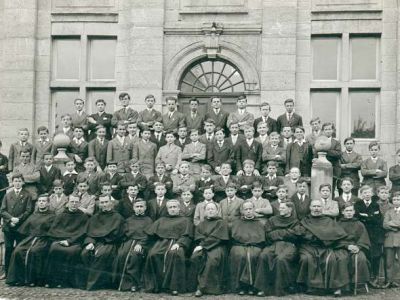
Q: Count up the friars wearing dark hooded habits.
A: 10